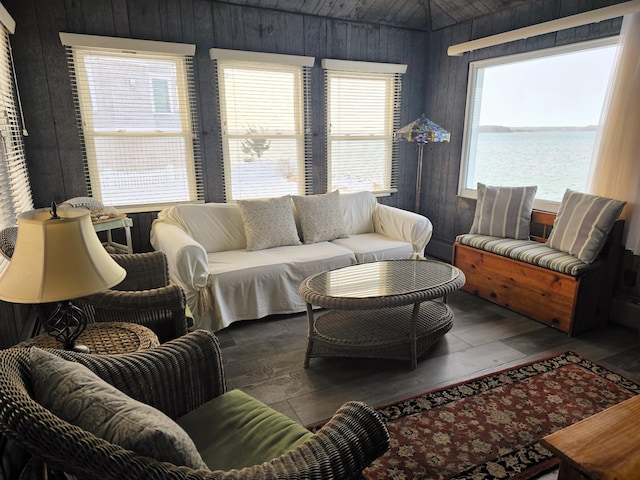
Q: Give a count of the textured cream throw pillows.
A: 2